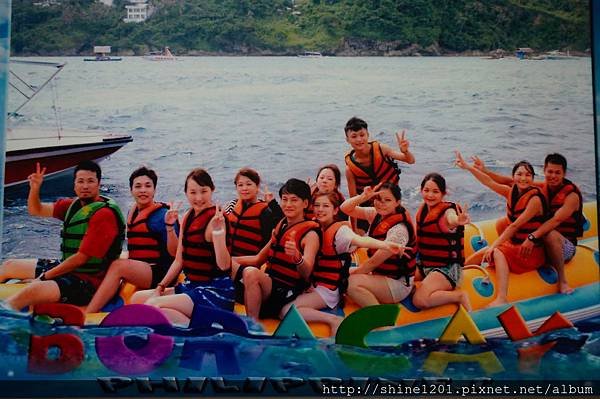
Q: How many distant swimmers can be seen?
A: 0